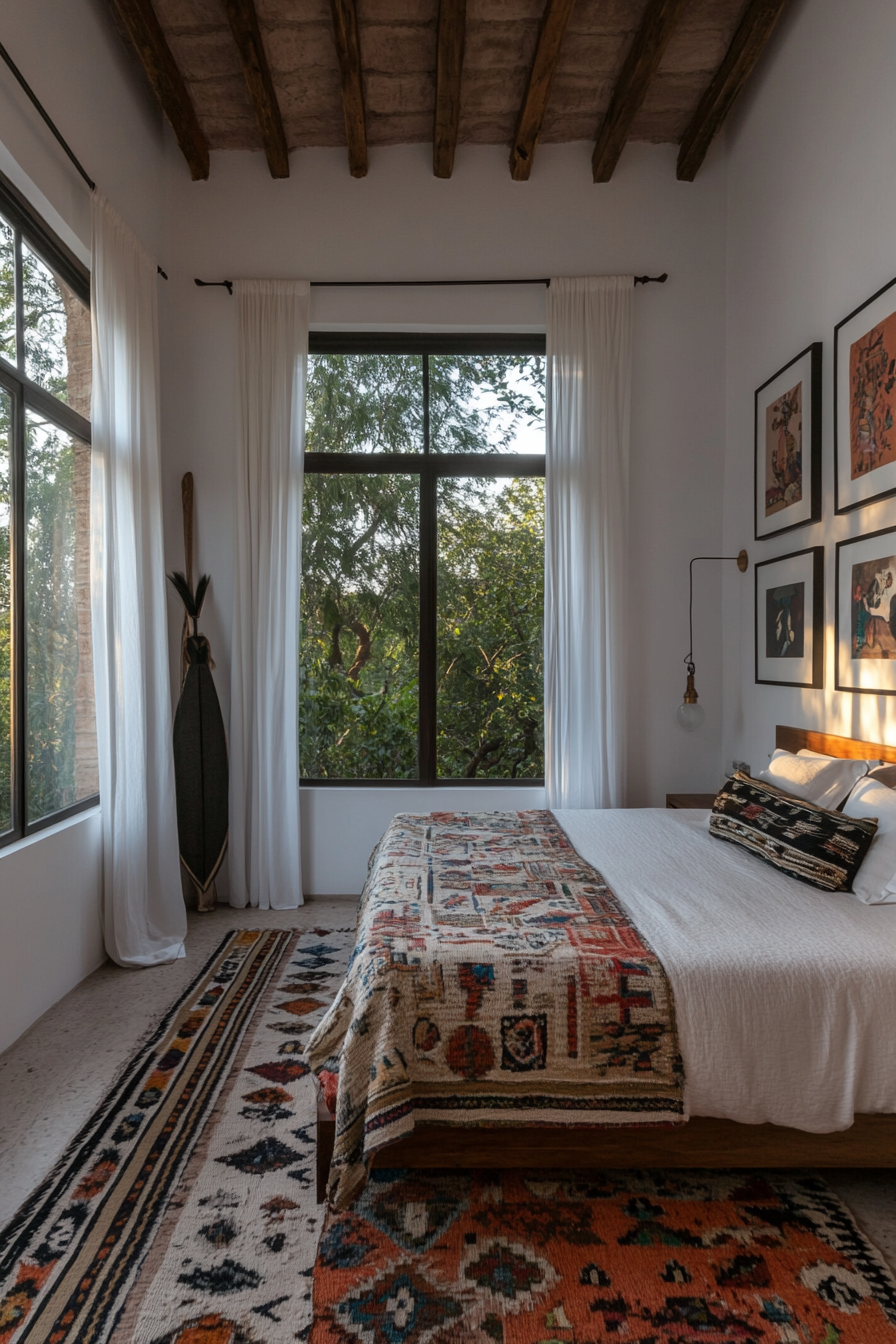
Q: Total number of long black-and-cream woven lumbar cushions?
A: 1